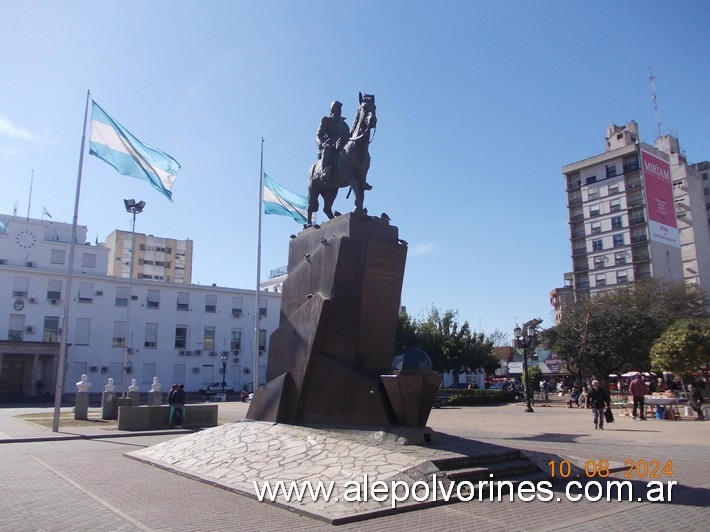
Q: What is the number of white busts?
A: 4